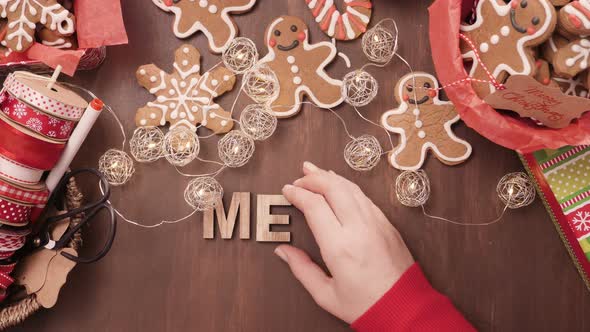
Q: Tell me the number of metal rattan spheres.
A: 13